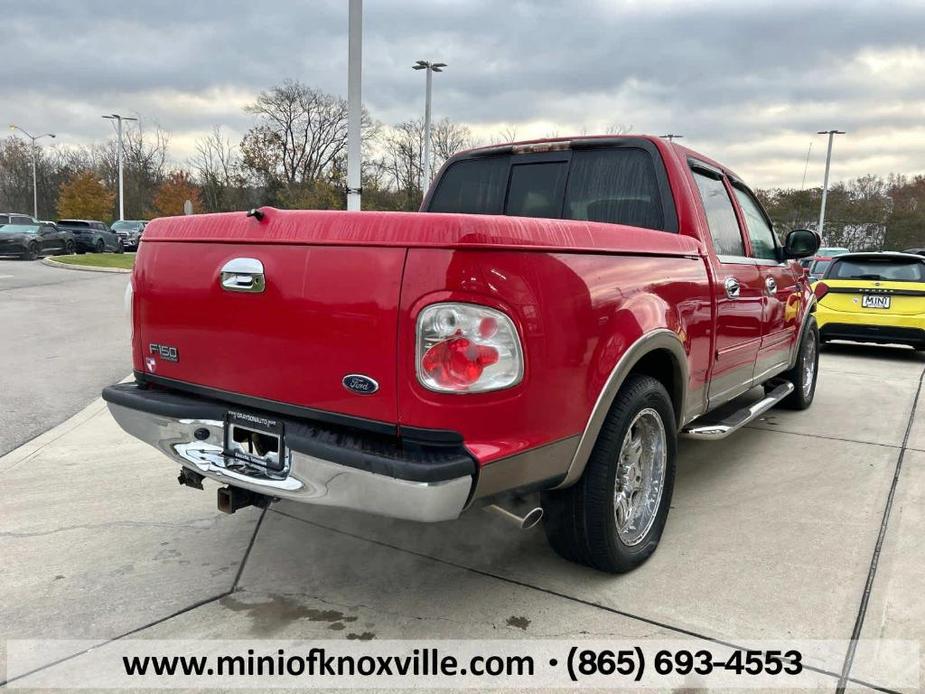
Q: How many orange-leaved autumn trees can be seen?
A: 2